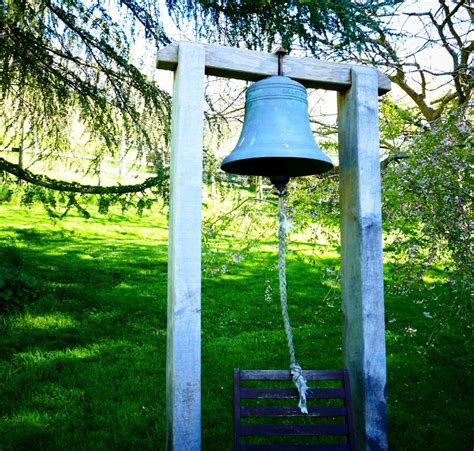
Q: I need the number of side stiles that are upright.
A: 2